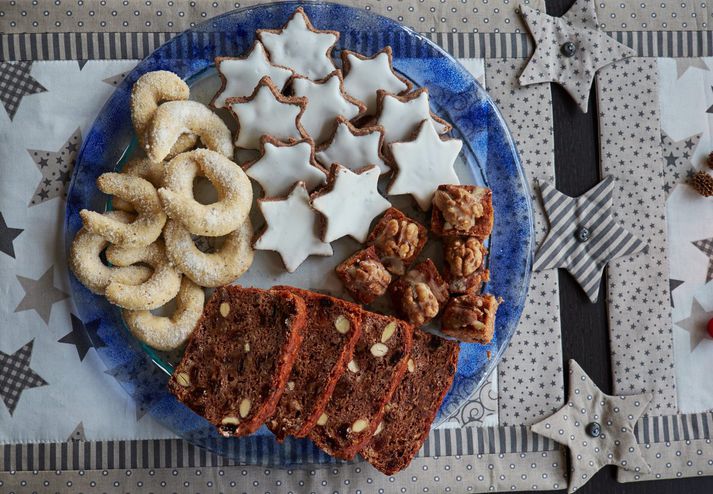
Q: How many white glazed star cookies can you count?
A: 11